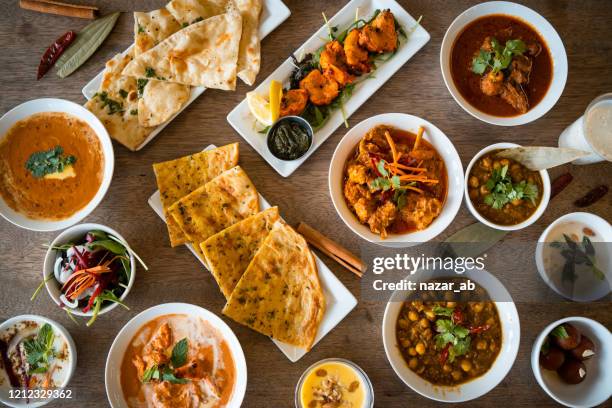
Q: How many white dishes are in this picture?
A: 13